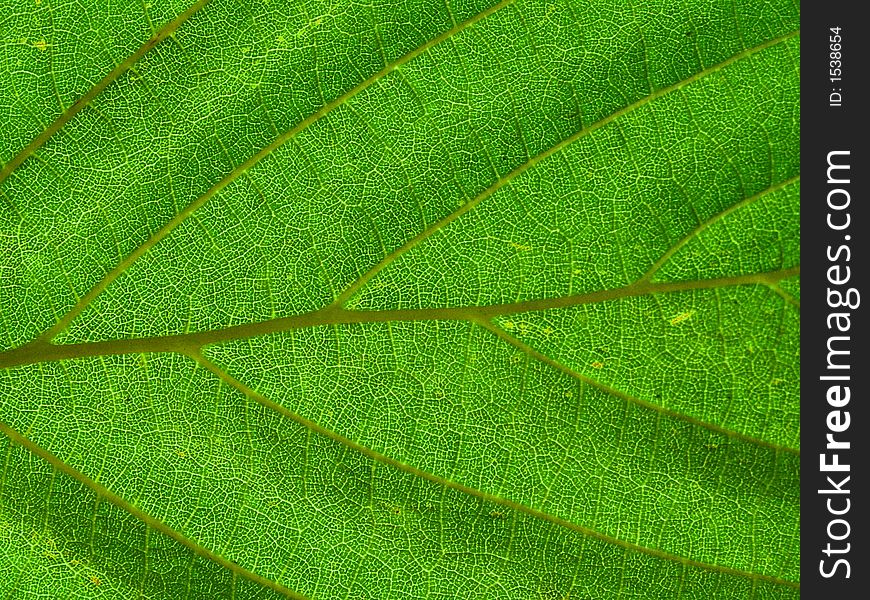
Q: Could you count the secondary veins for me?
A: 8